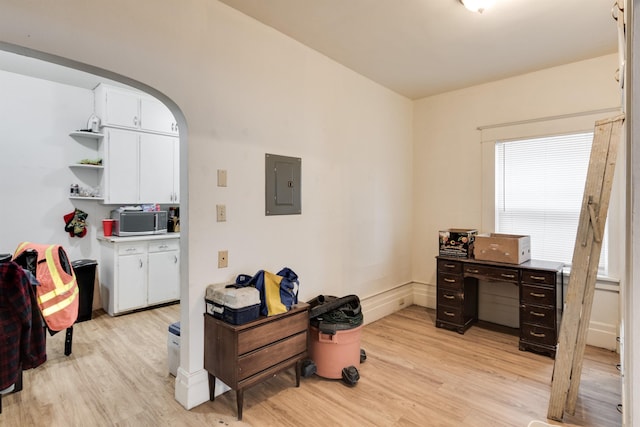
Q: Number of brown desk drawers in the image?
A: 9